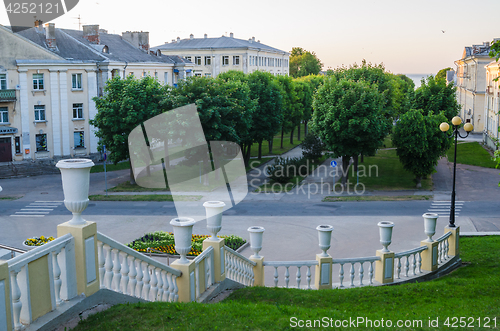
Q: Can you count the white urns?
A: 7